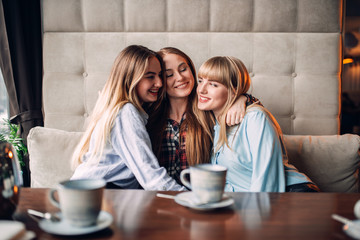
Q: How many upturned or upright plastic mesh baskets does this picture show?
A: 0